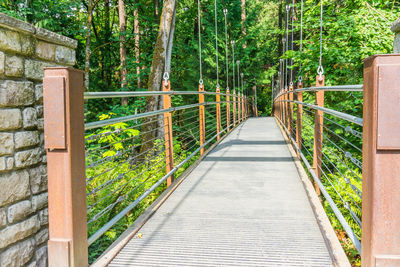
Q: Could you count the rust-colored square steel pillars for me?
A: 2